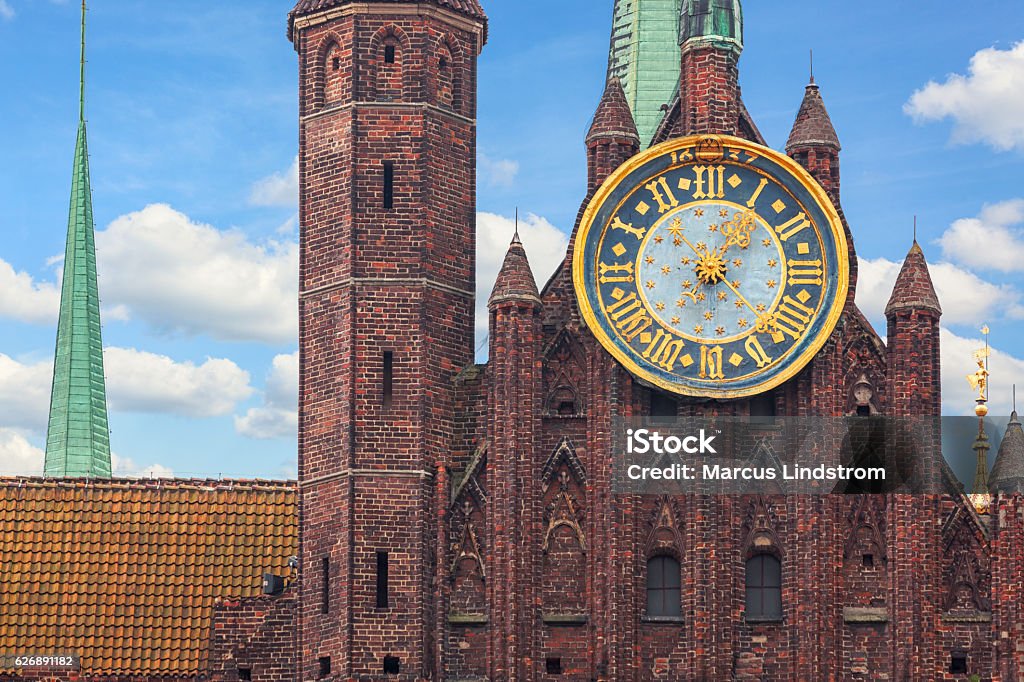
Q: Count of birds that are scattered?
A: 0